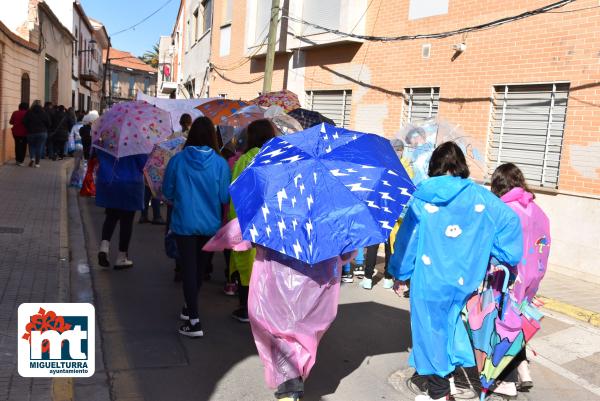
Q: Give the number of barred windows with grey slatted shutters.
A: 3